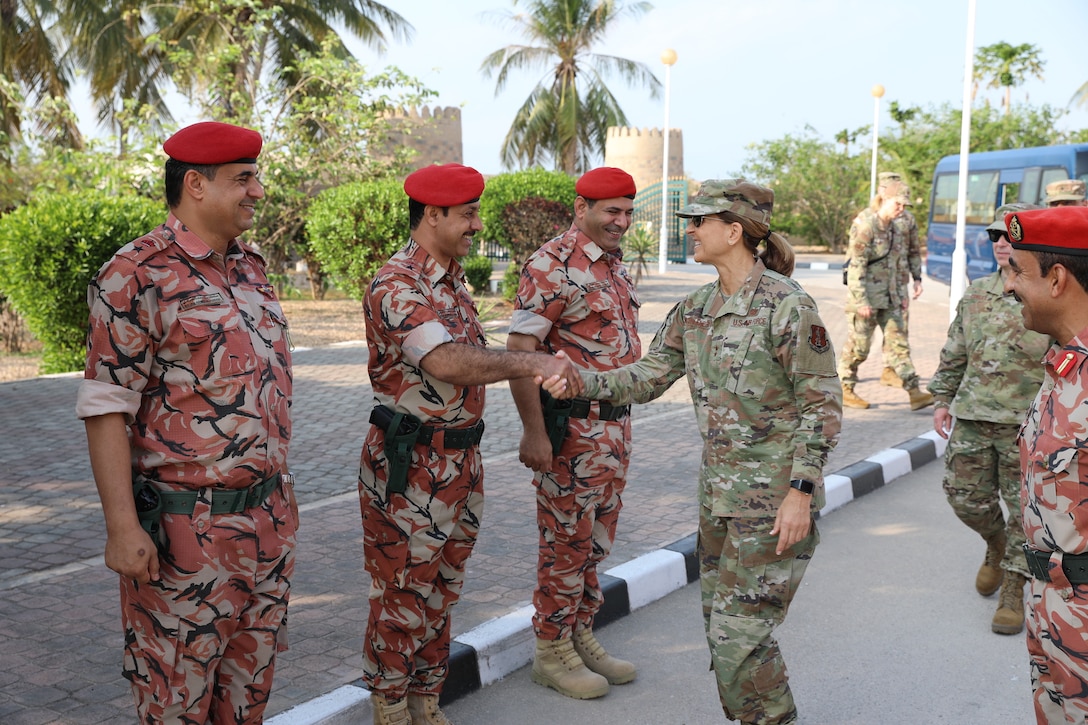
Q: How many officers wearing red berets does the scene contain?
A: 4